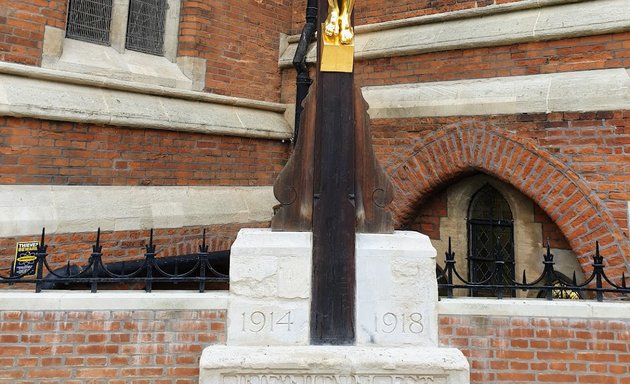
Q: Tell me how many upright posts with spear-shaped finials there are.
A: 8